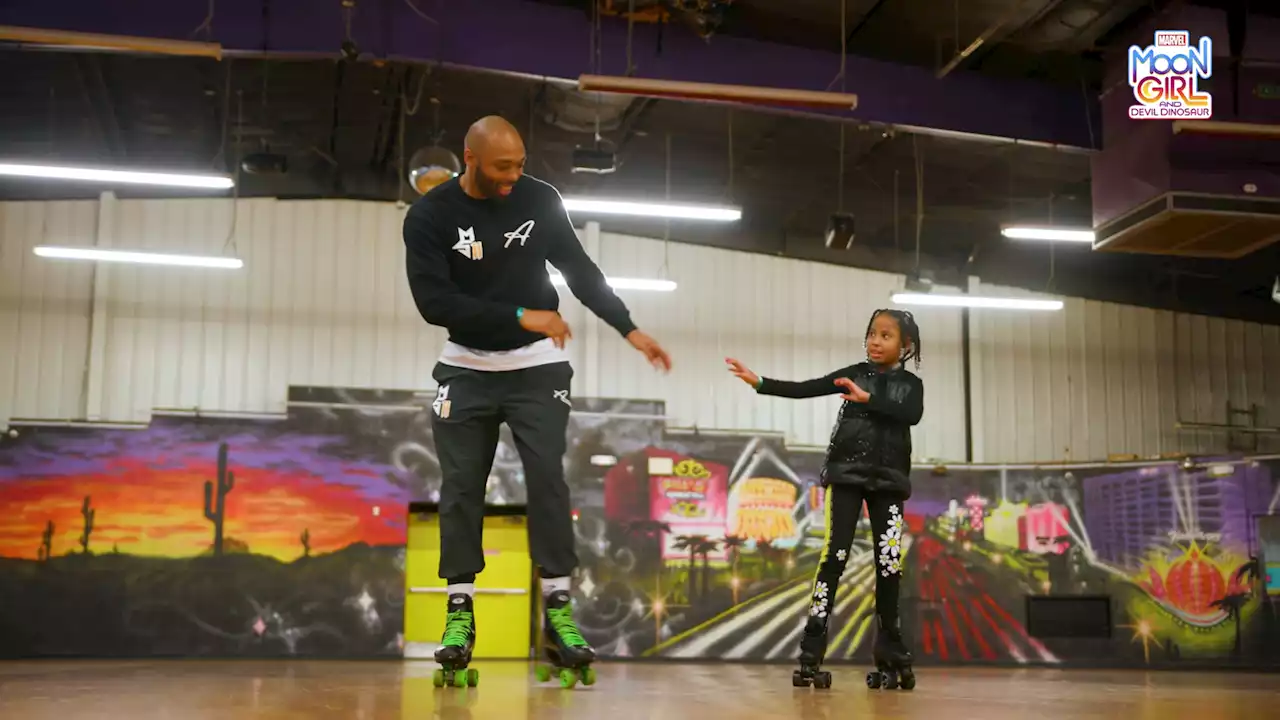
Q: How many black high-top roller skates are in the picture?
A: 4